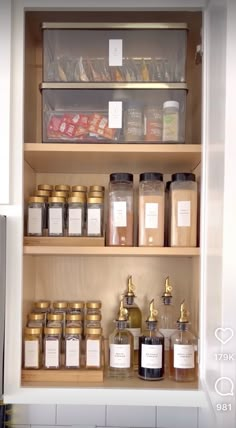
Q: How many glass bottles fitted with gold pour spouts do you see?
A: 5